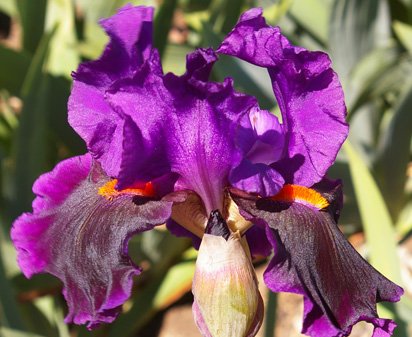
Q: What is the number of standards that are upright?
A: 3